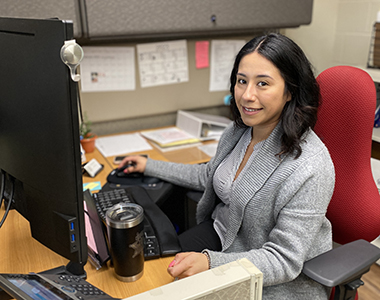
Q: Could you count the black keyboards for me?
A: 1